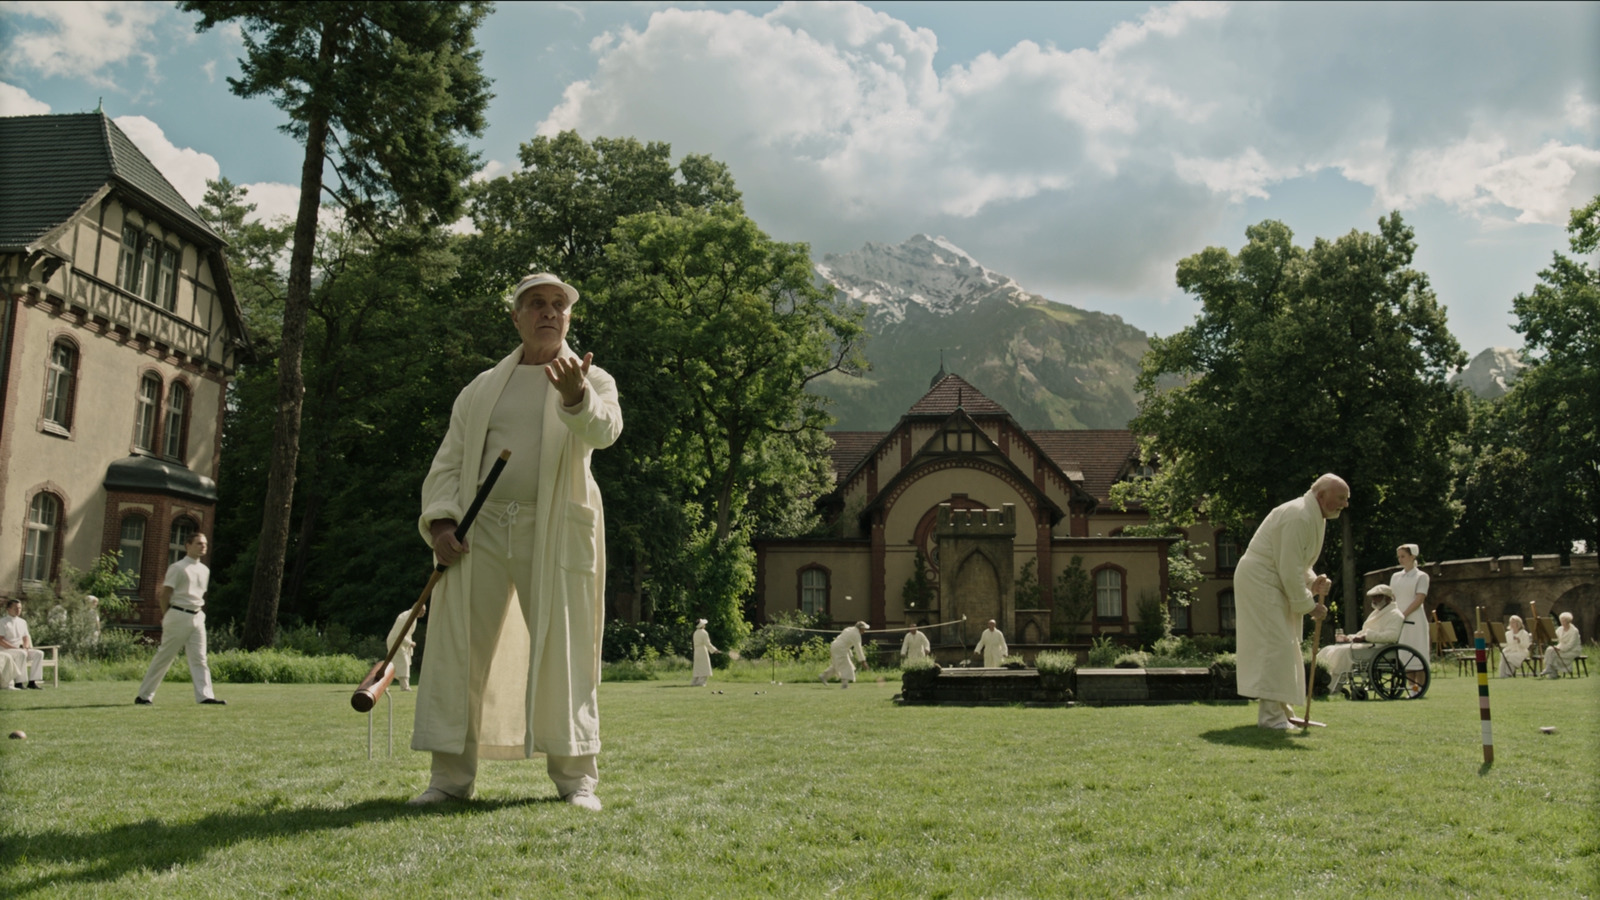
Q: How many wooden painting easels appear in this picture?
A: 3